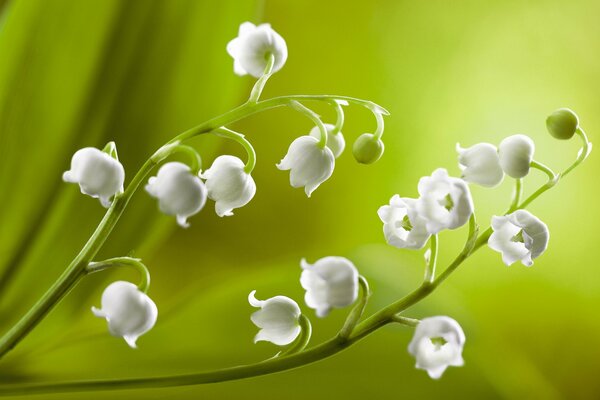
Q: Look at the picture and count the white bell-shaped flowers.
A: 15